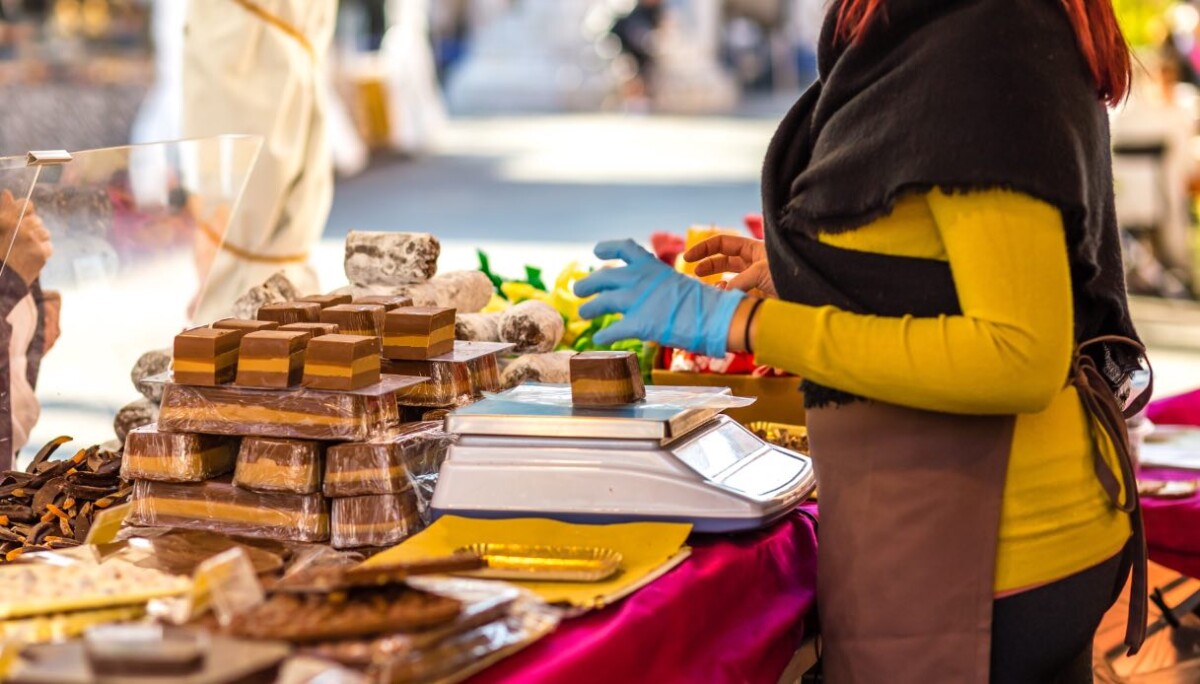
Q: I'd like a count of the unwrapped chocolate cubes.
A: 11